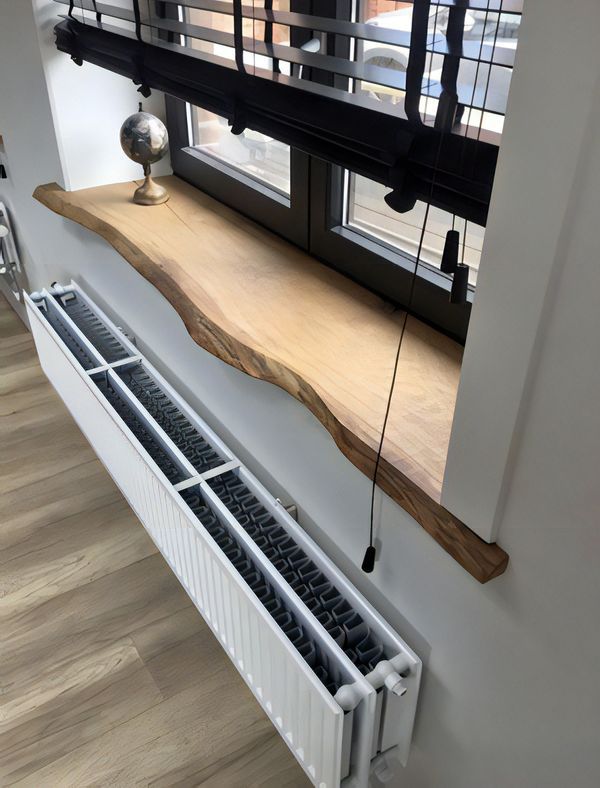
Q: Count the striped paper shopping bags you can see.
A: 0